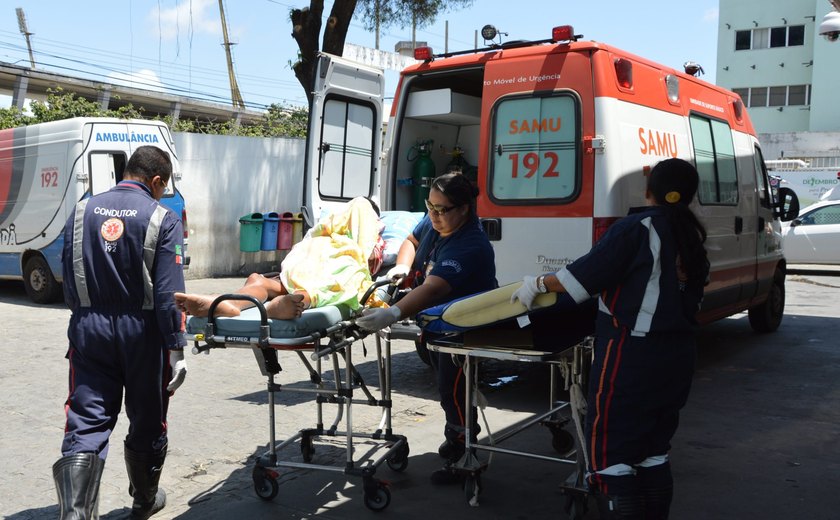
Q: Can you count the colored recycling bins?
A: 4